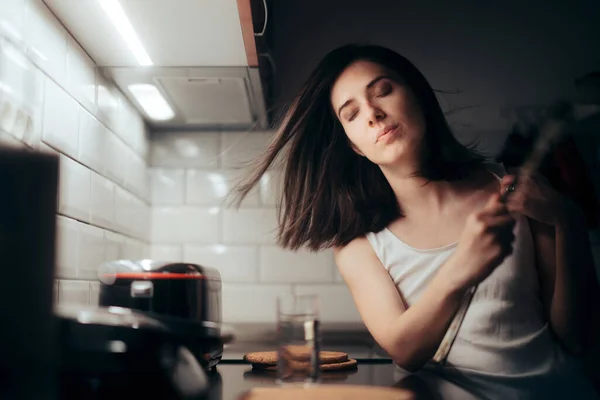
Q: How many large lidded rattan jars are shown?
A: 0